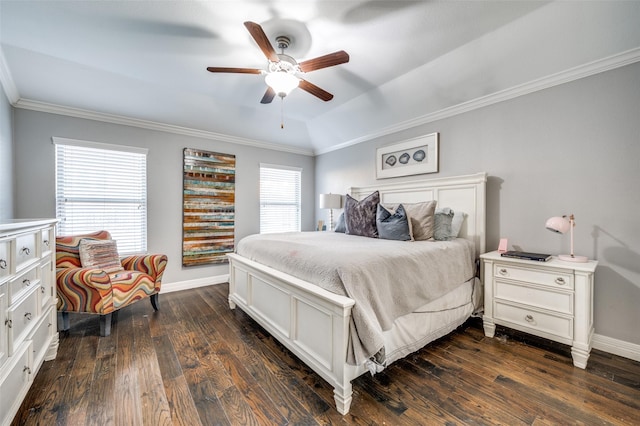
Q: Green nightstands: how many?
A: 0